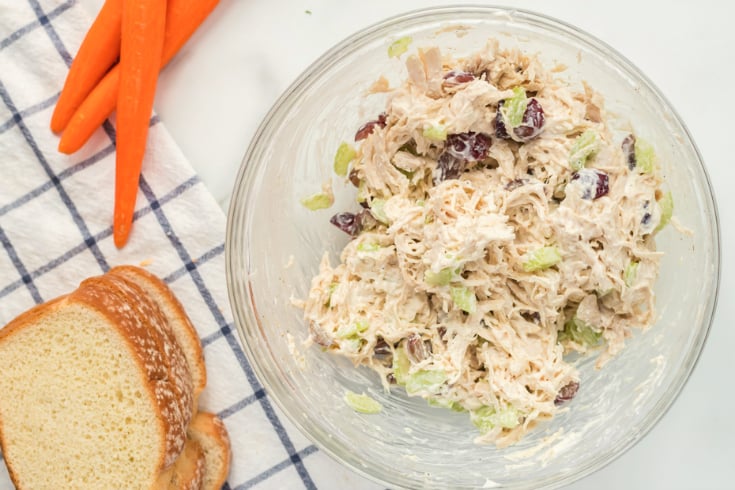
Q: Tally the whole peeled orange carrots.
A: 3